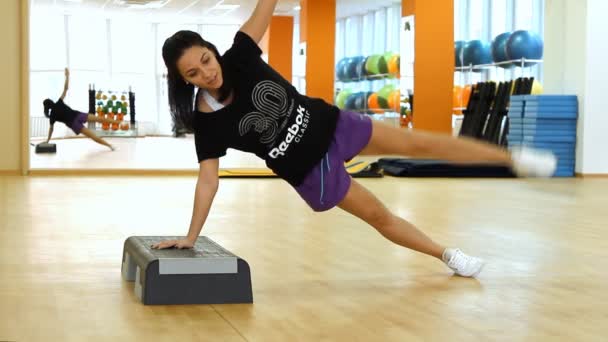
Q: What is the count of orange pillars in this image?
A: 3